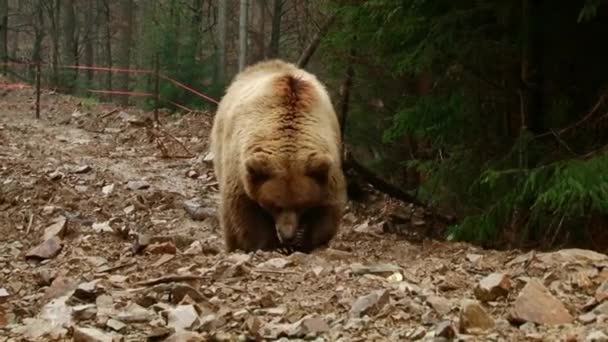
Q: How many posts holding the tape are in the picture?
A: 2